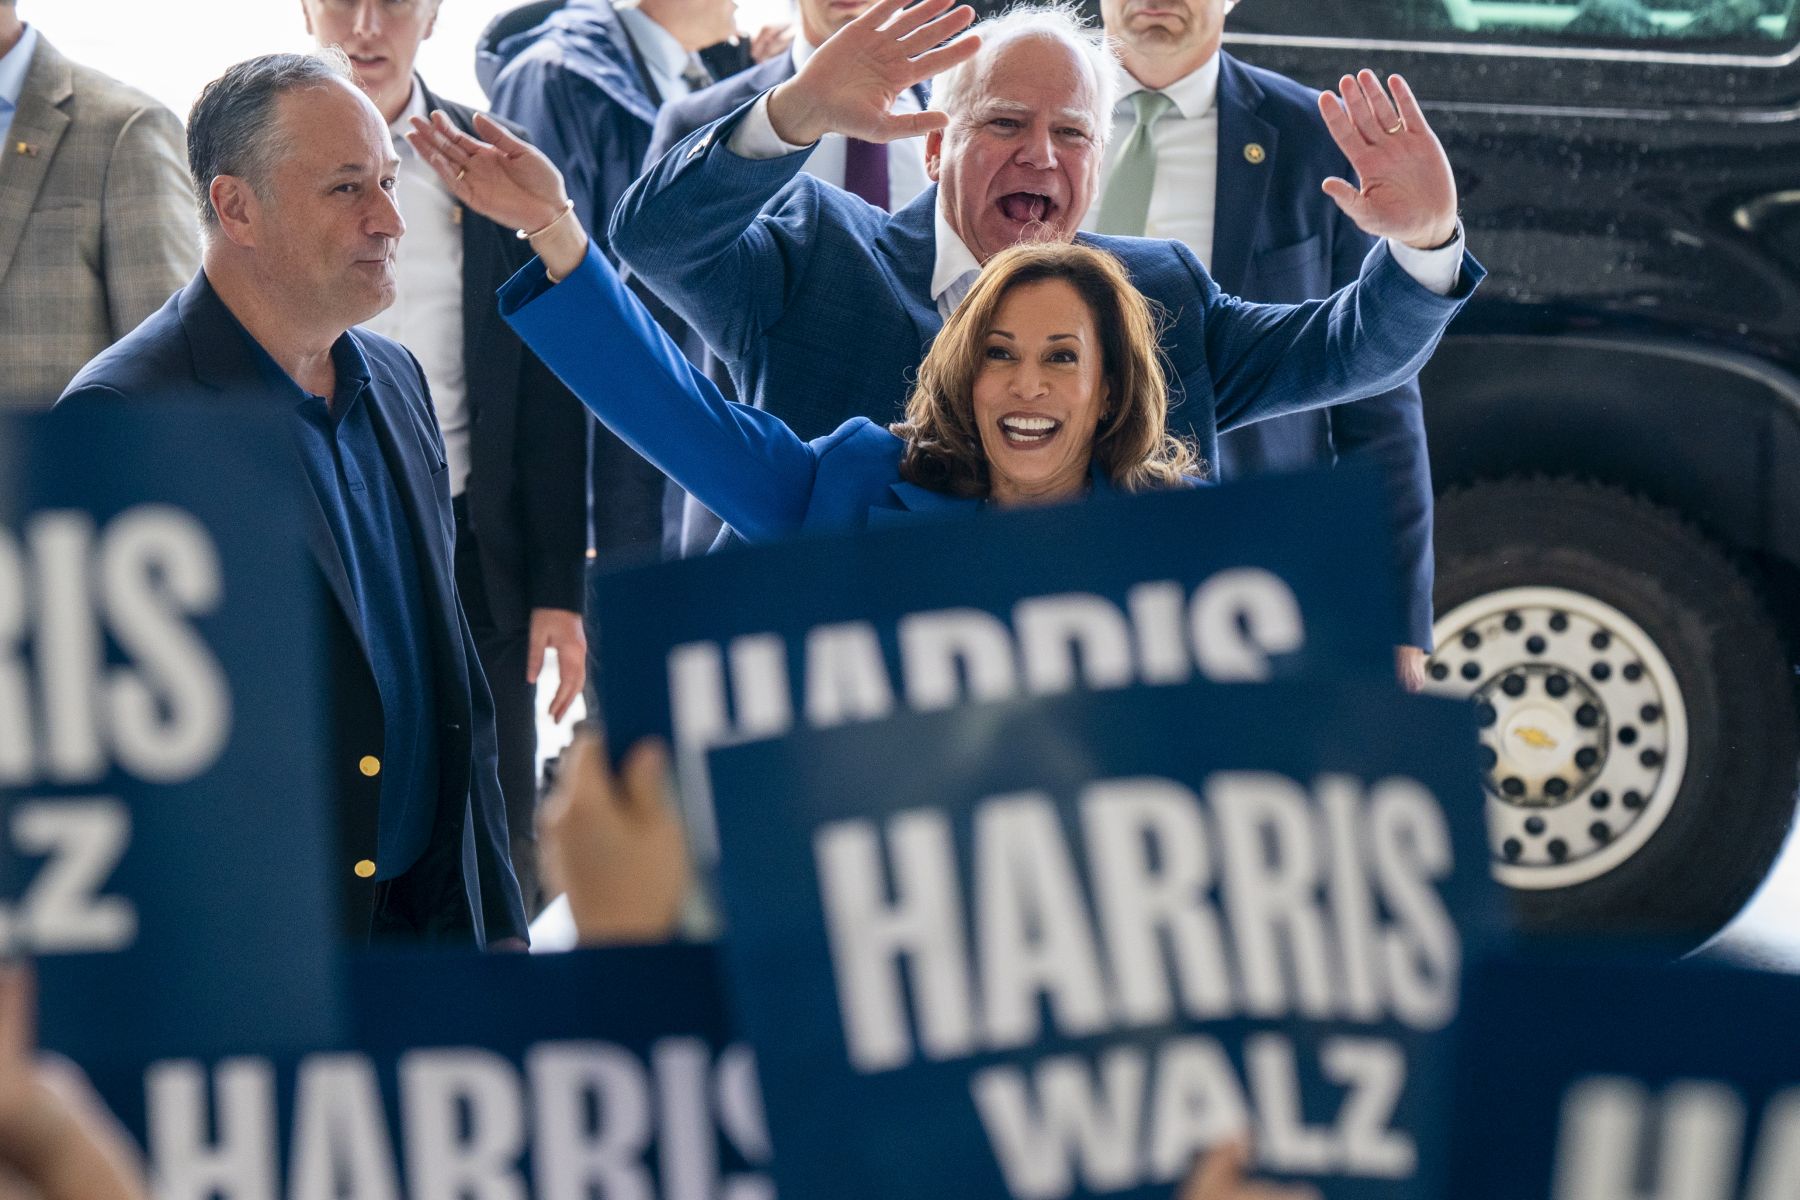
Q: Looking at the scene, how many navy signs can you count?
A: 5